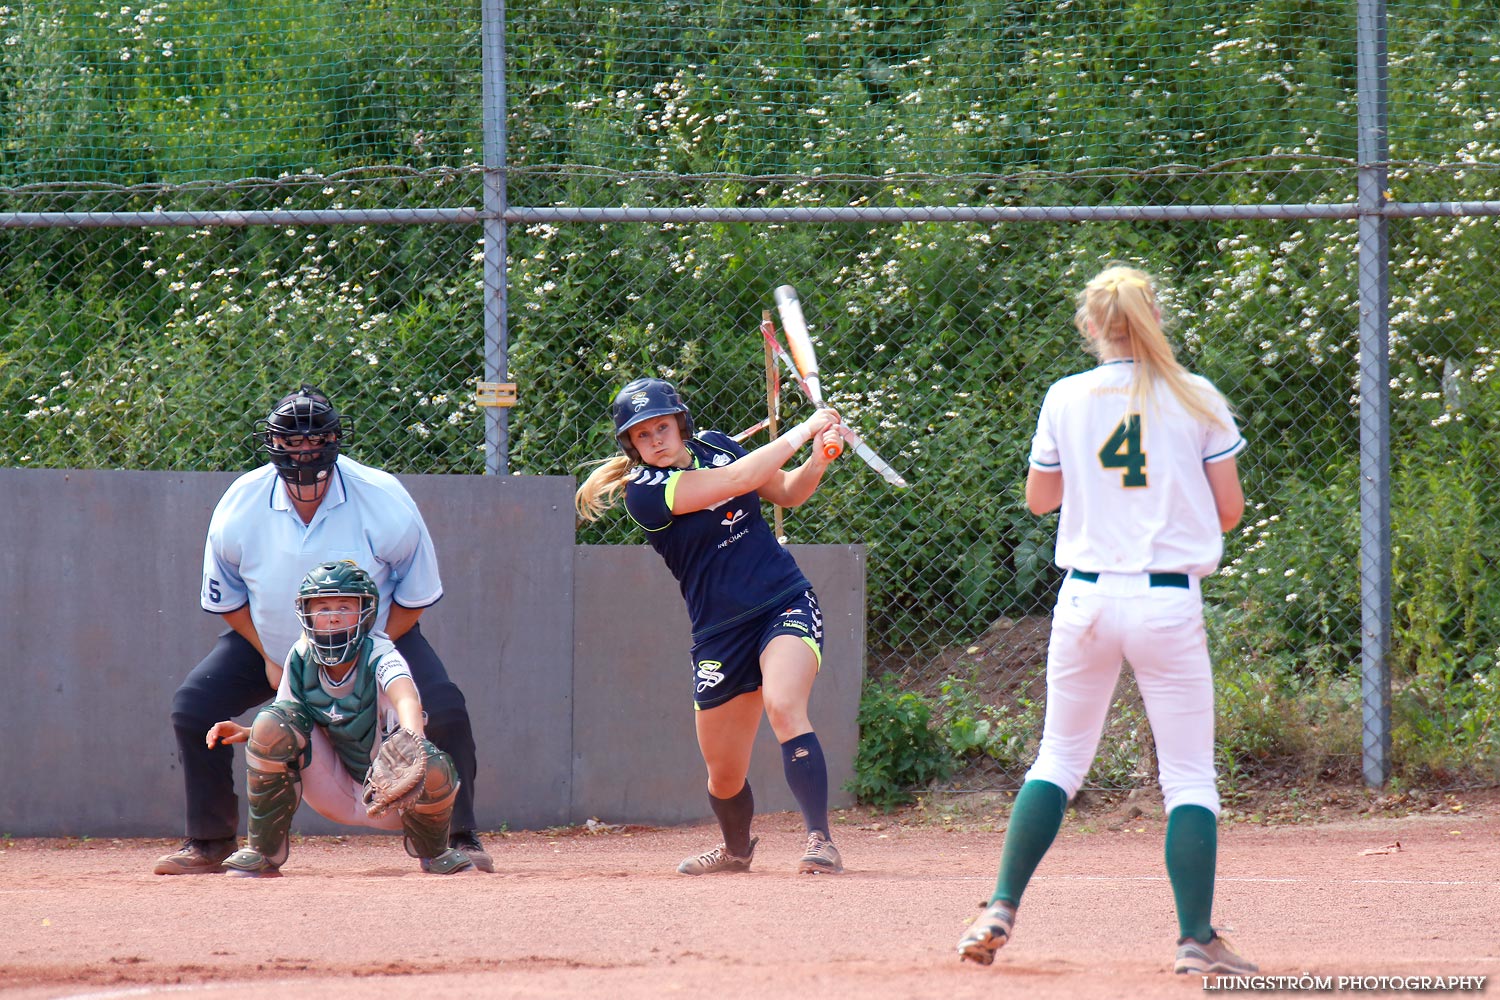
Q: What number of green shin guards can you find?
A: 2